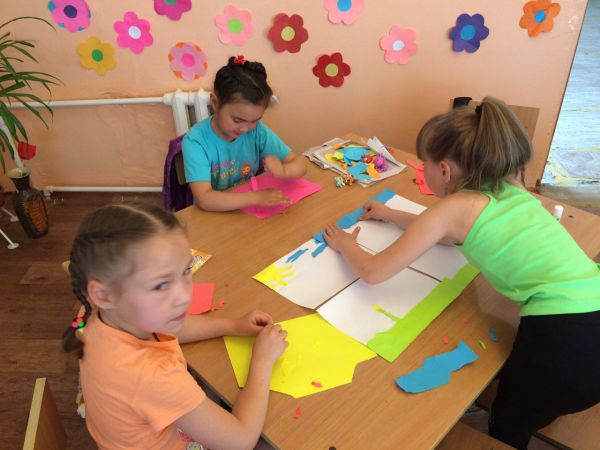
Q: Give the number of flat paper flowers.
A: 12